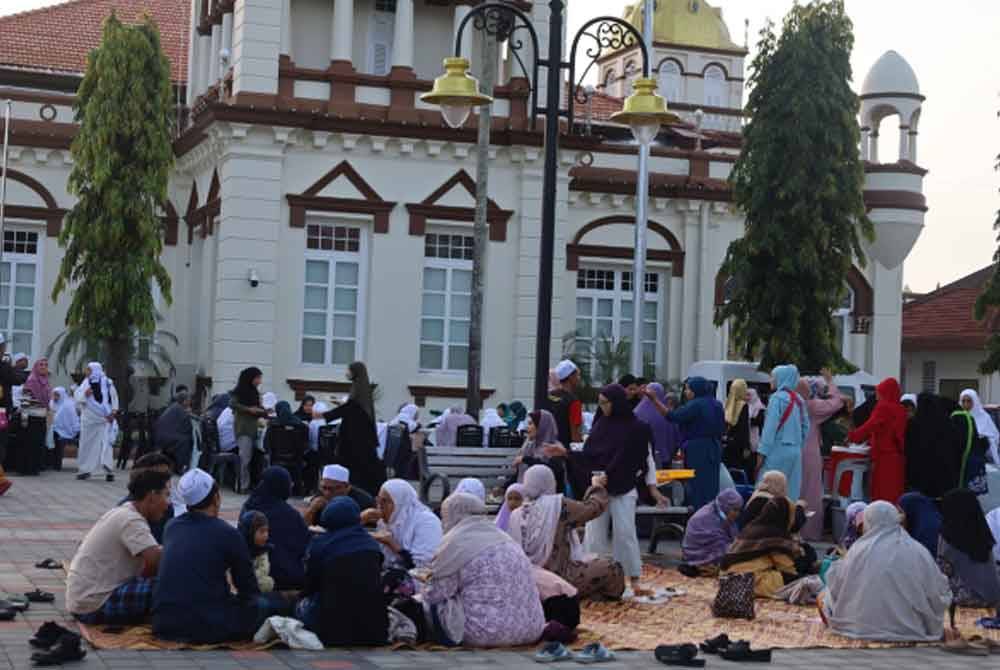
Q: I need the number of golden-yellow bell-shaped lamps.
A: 2